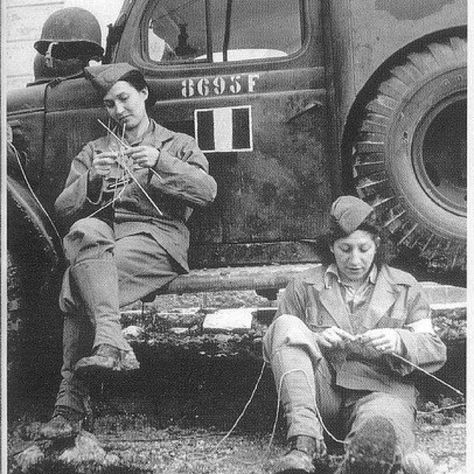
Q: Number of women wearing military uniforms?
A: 2